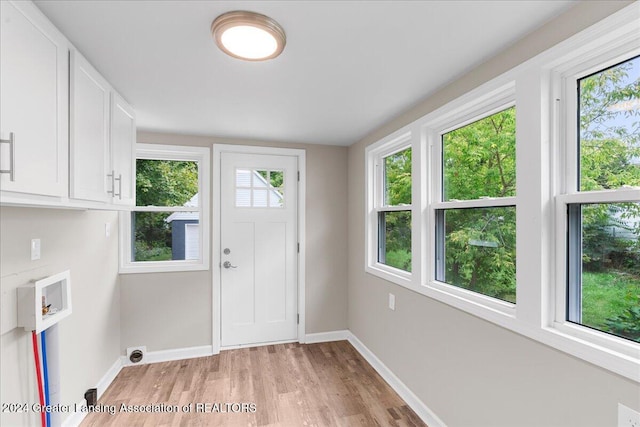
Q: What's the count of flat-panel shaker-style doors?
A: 3